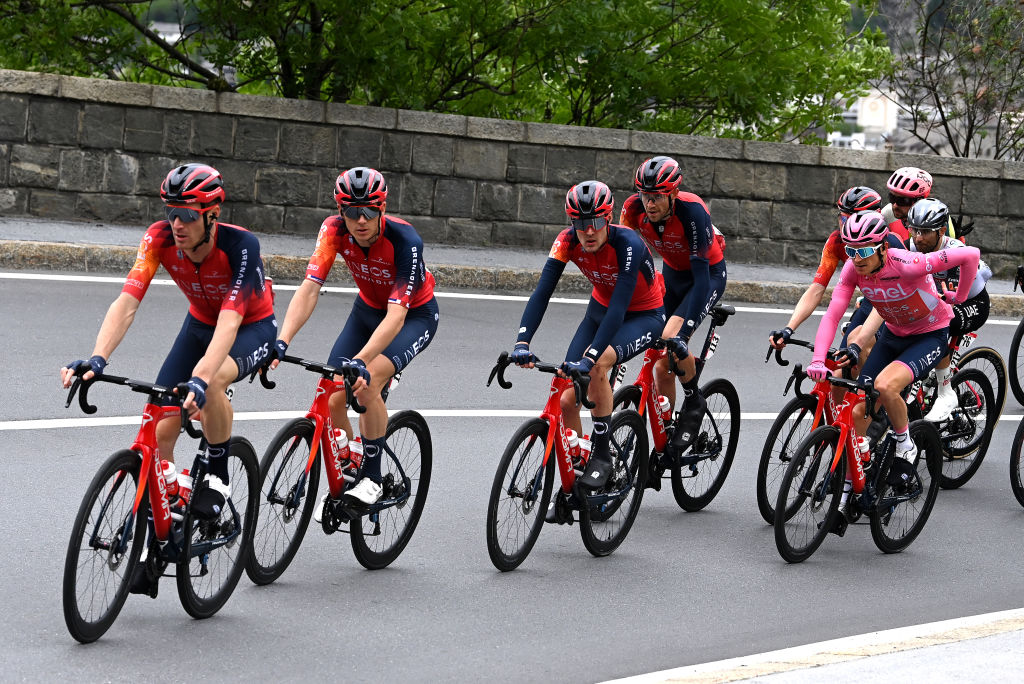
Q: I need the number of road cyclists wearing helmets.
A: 8